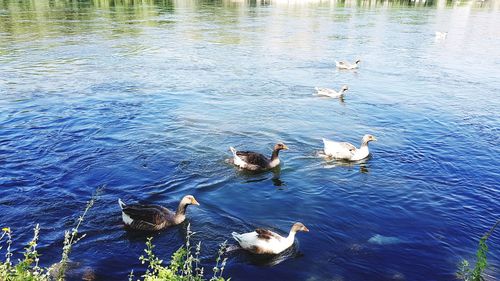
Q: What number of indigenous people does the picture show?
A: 0